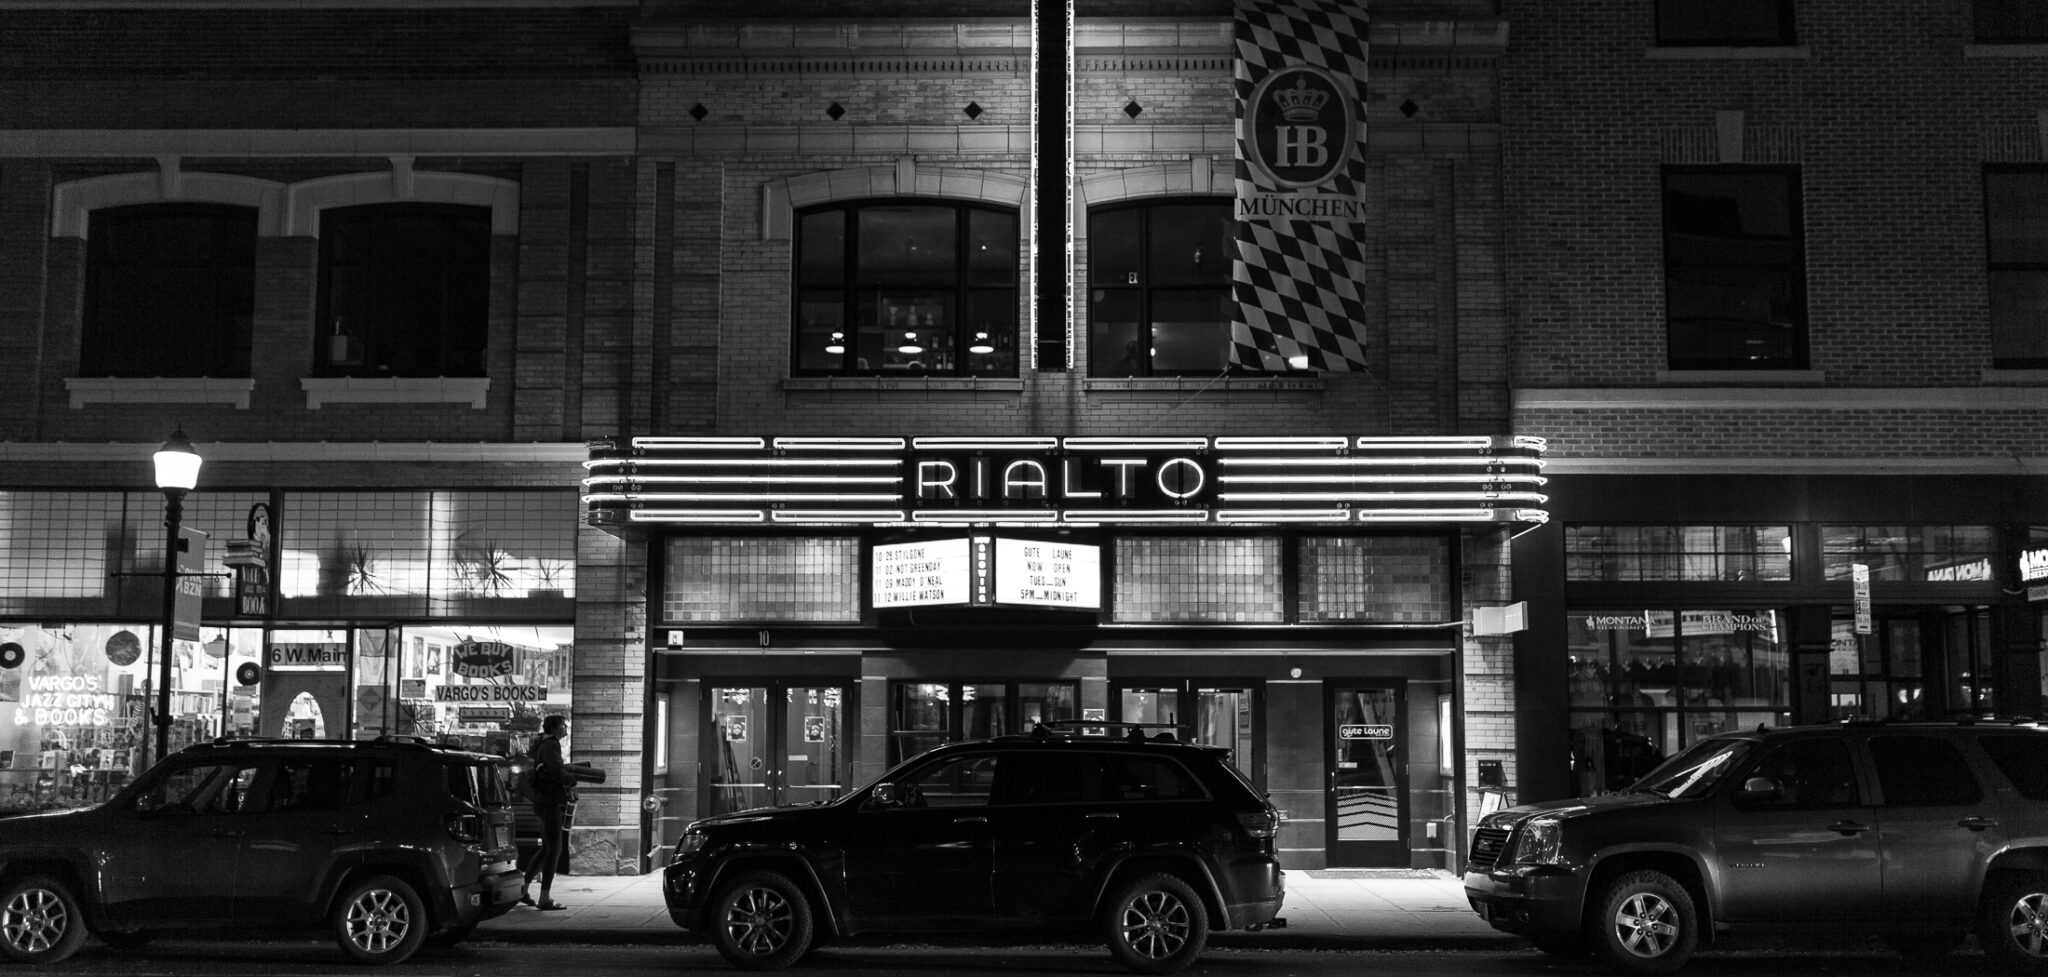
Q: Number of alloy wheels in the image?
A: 6